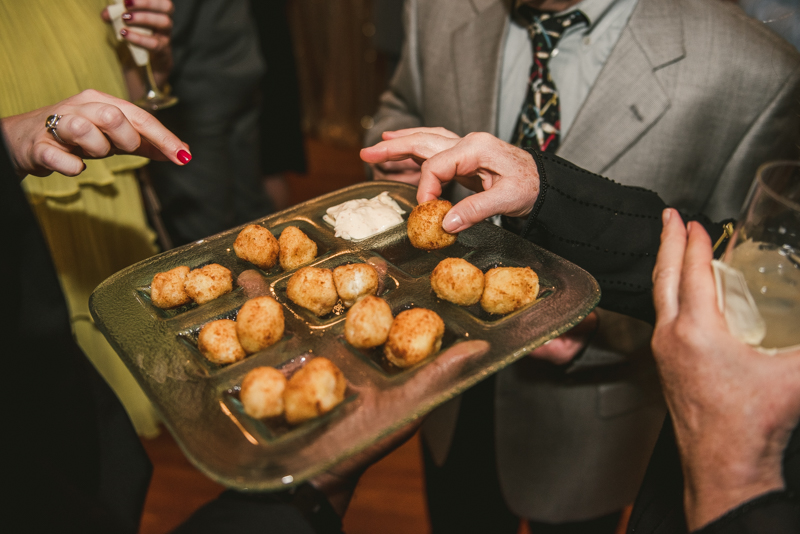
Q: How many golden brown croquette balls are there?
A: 15